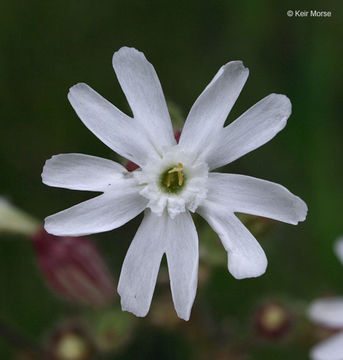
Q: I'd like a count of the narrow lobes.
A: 10